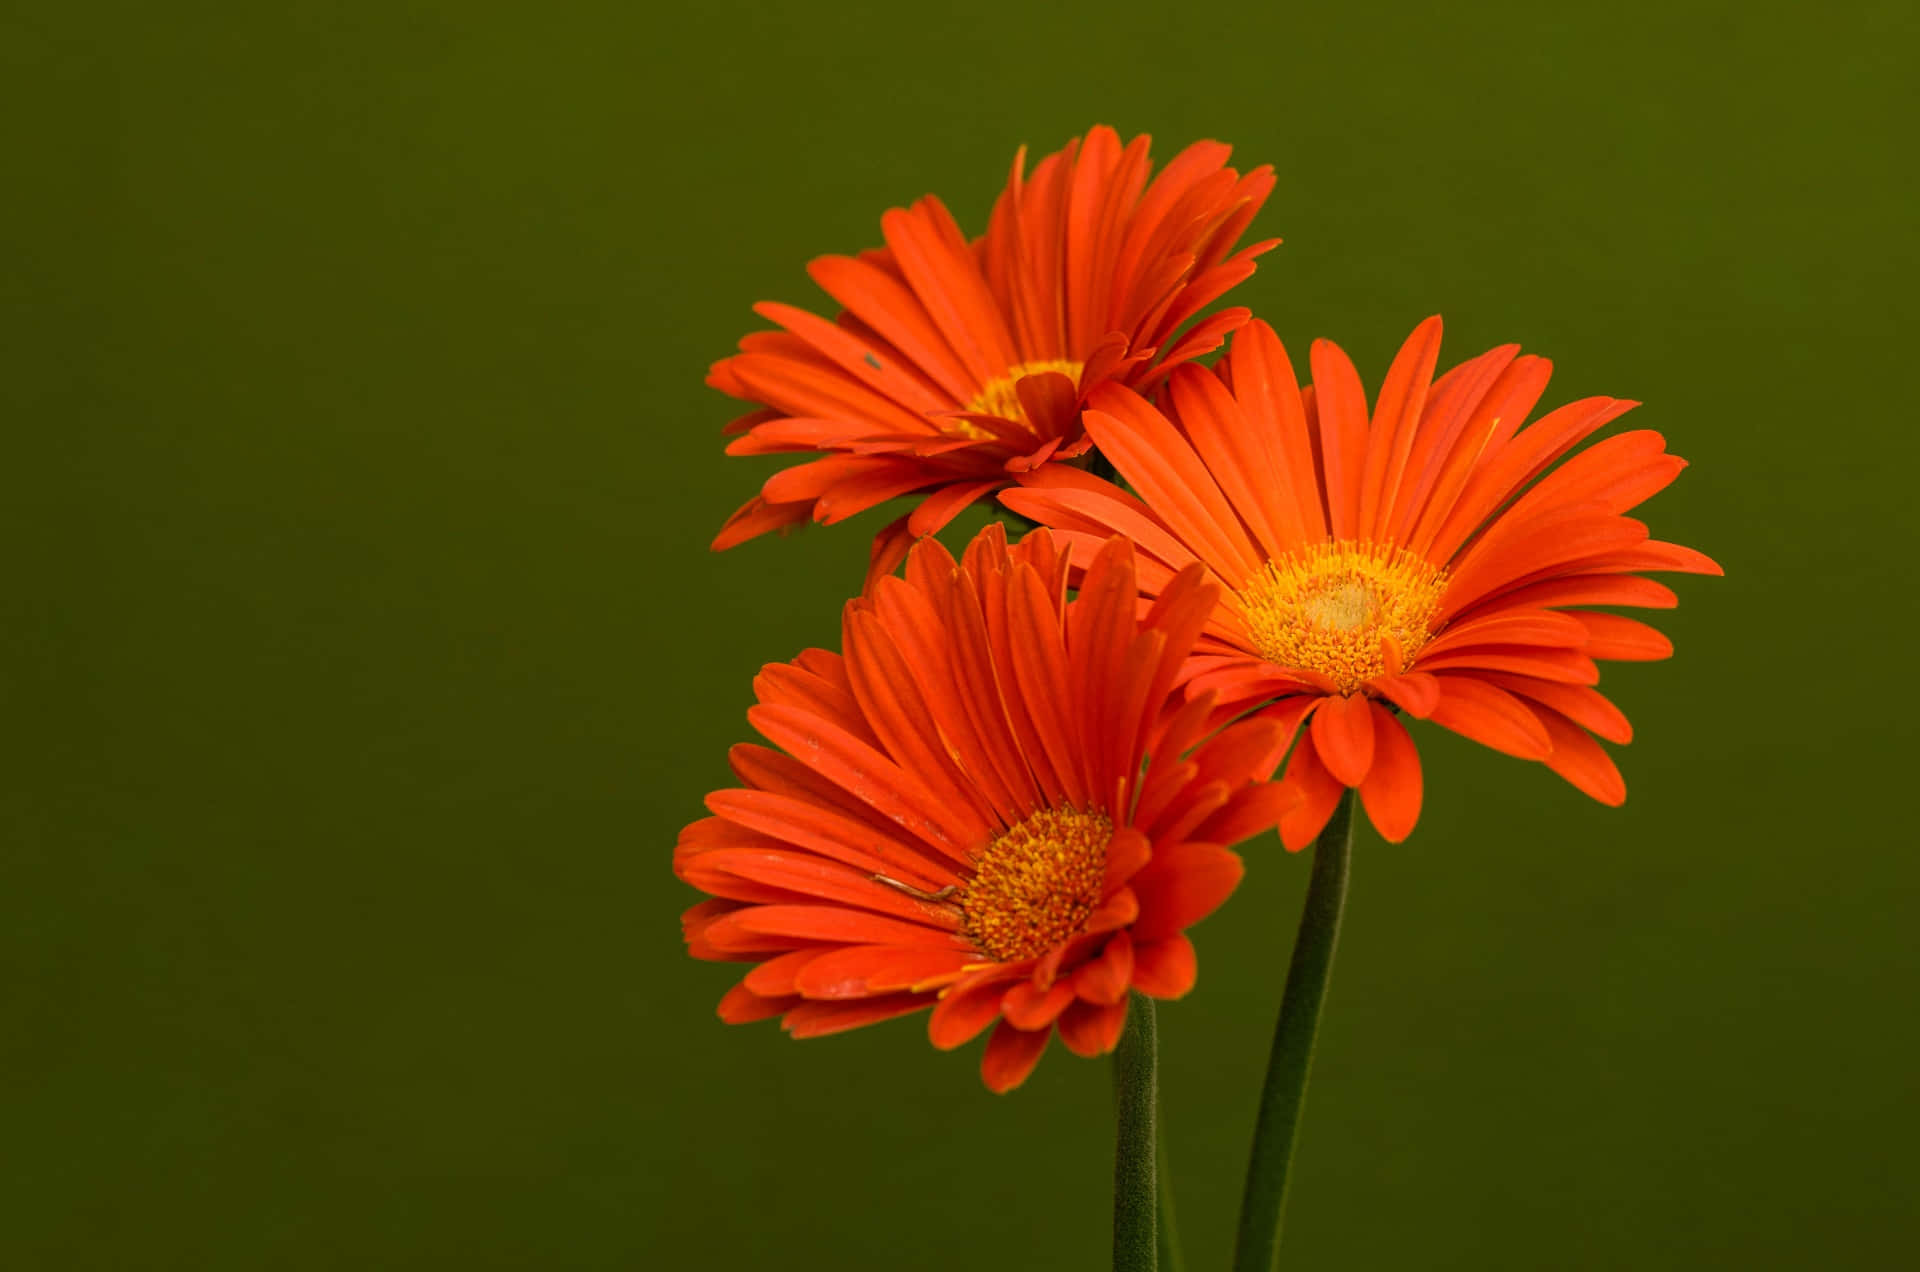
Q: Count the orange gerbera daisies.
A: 3